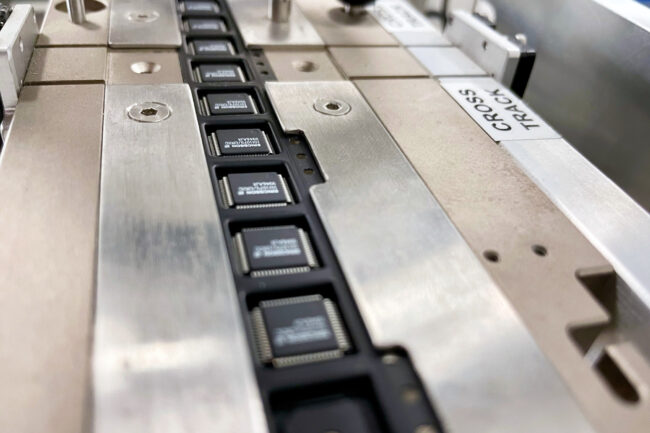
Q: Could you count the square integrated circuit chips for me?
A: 9